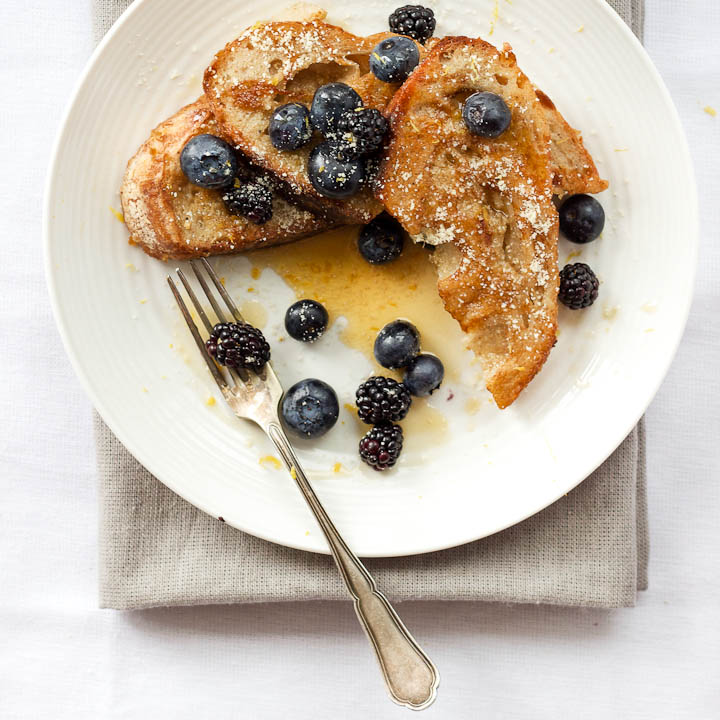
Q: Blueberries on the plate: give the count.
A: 12